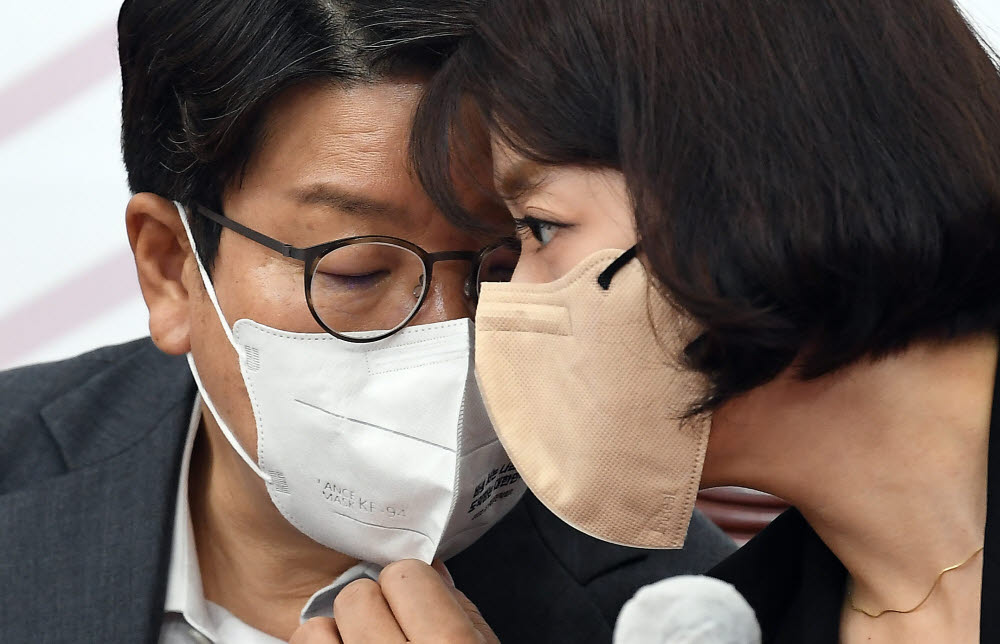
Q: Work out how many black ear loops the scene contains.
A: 1